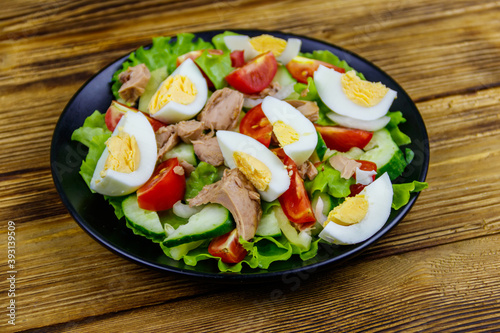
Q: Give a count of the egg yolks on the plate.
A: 7